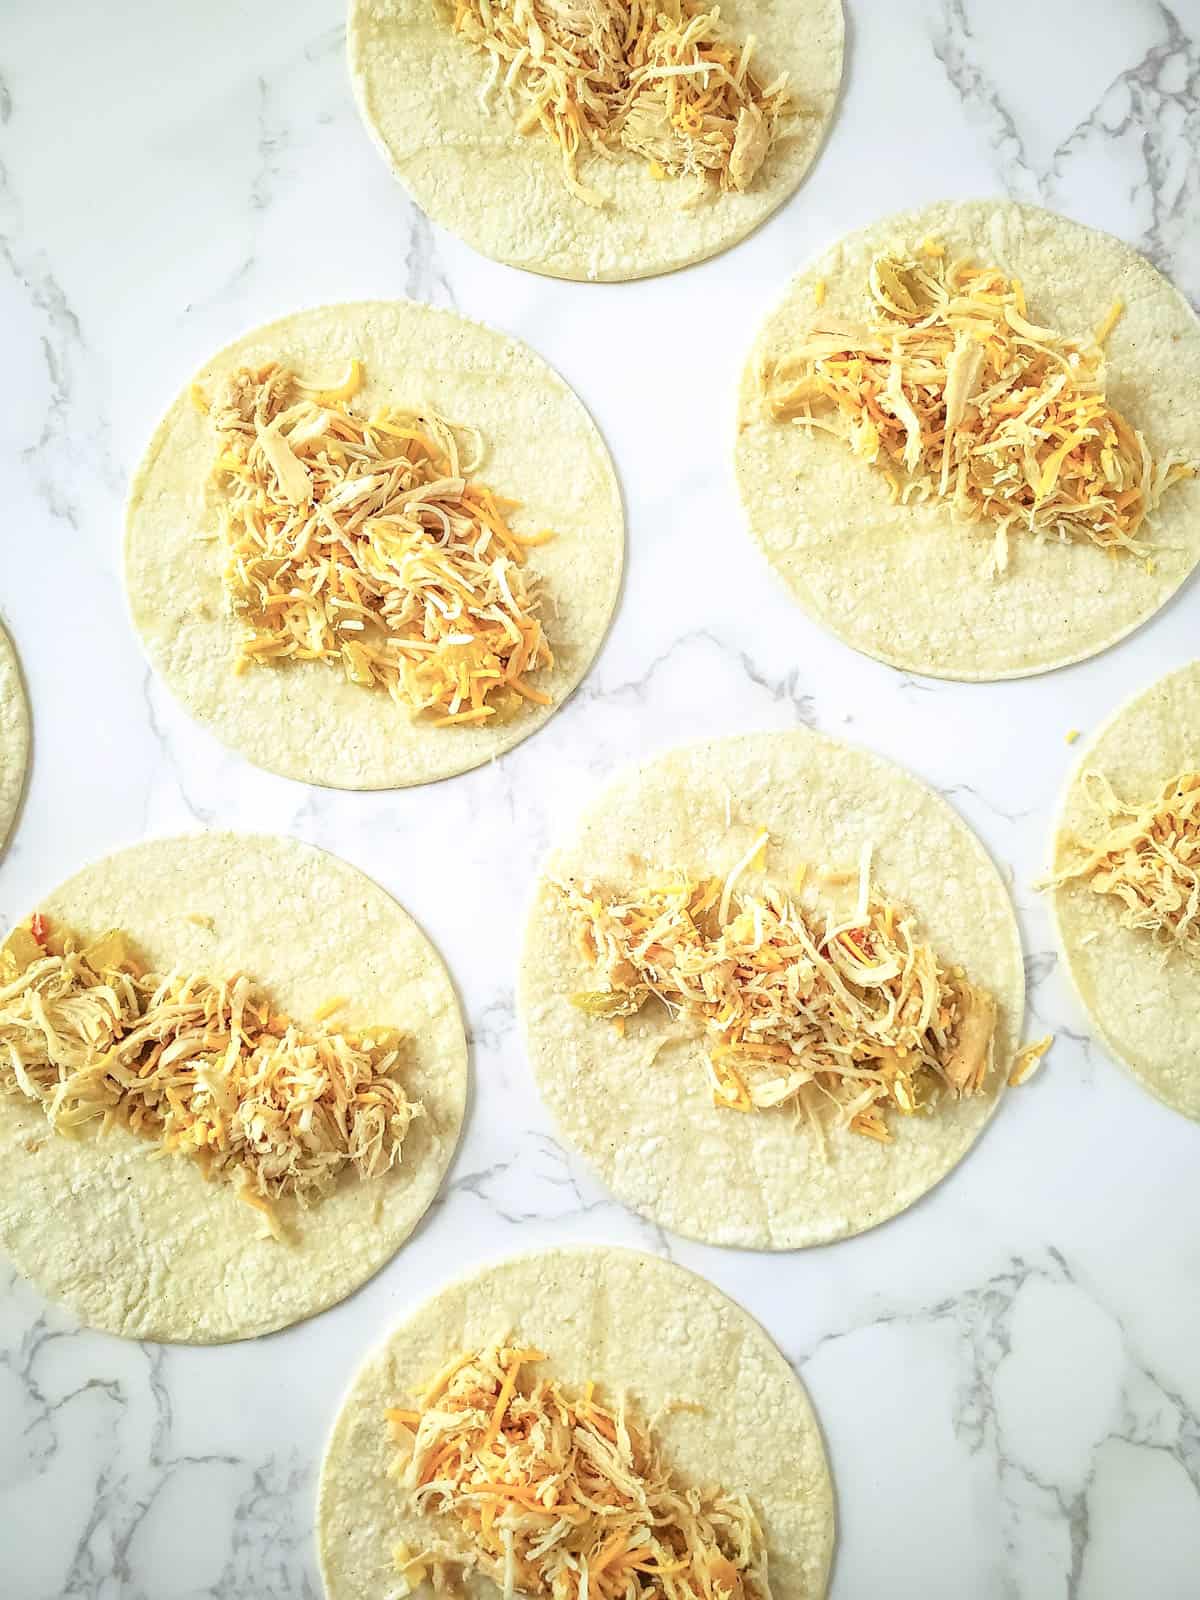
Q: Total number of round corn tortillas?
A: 8